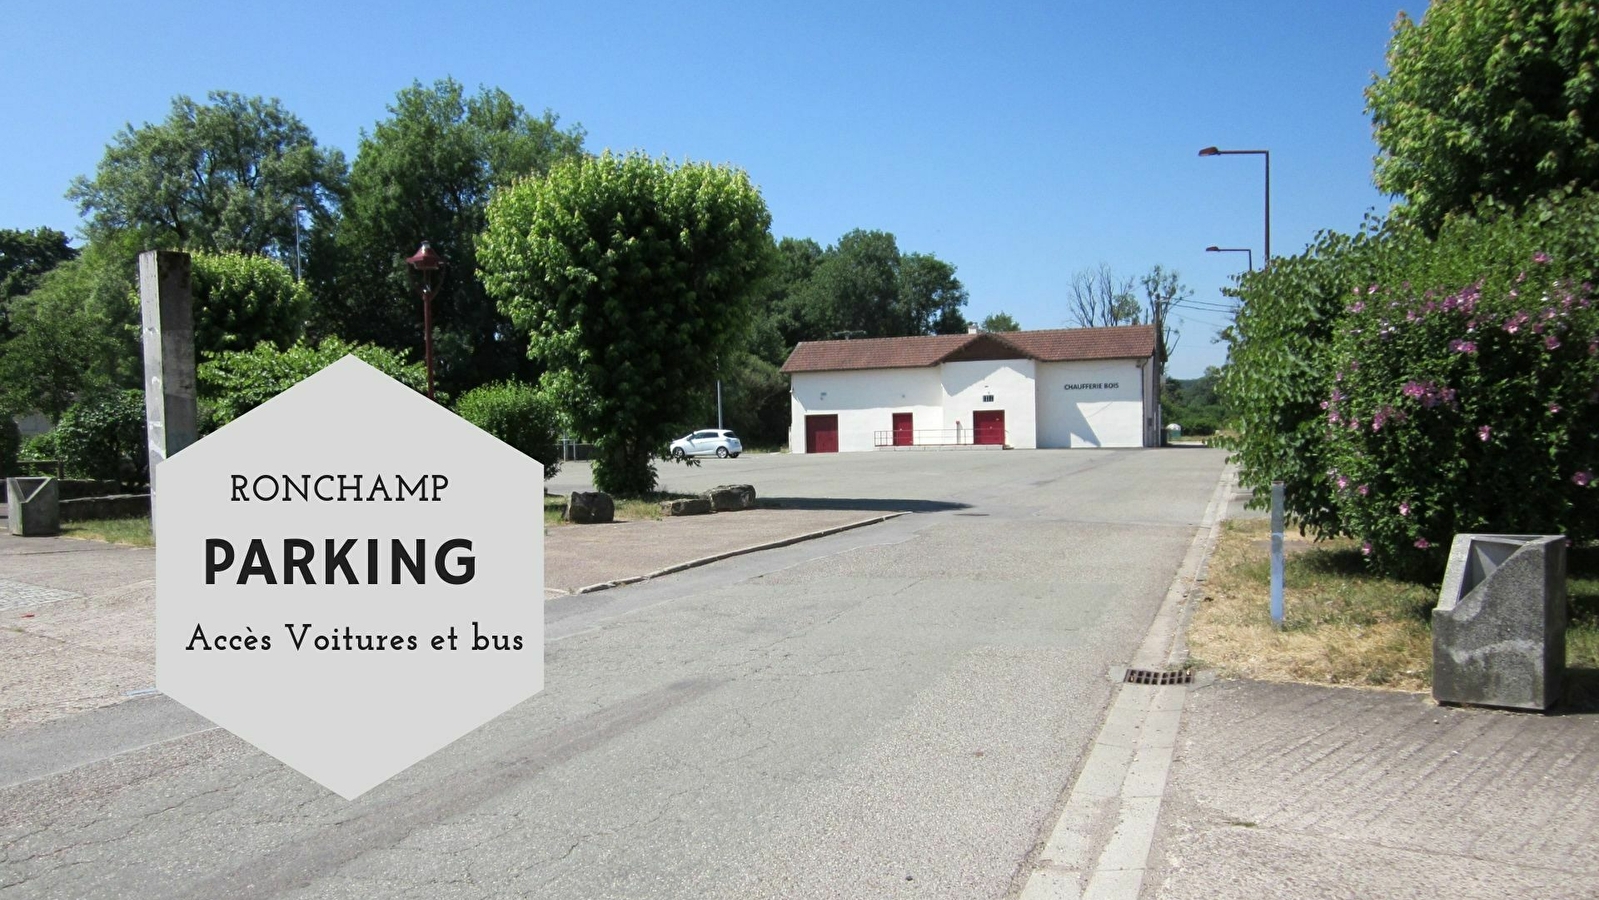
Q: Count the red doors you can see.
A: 3